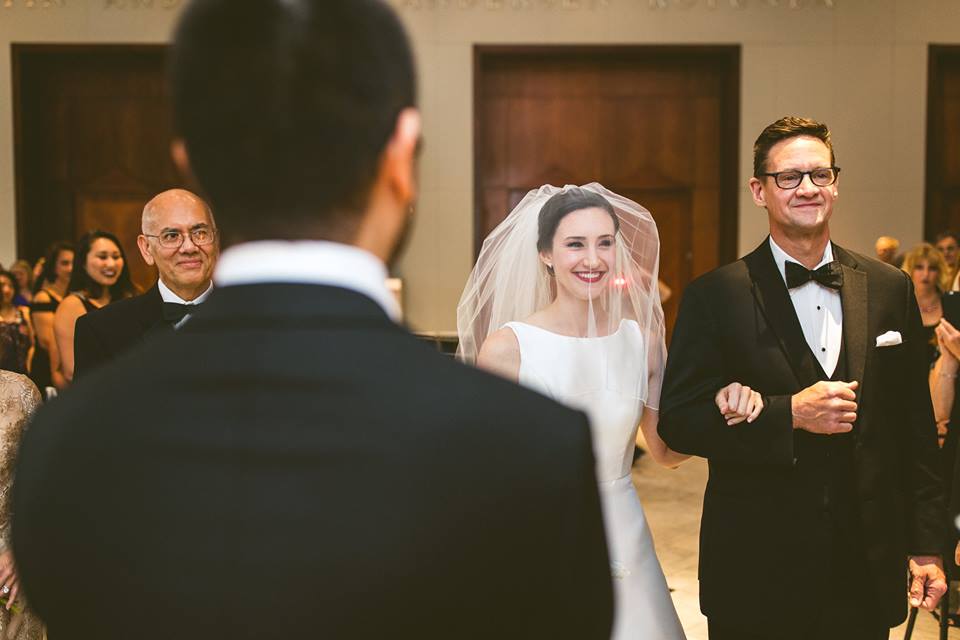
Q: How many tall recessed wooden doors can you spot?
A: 3